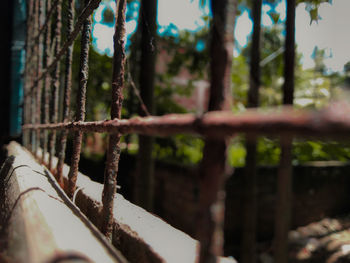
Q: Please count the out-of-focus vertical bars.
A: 4